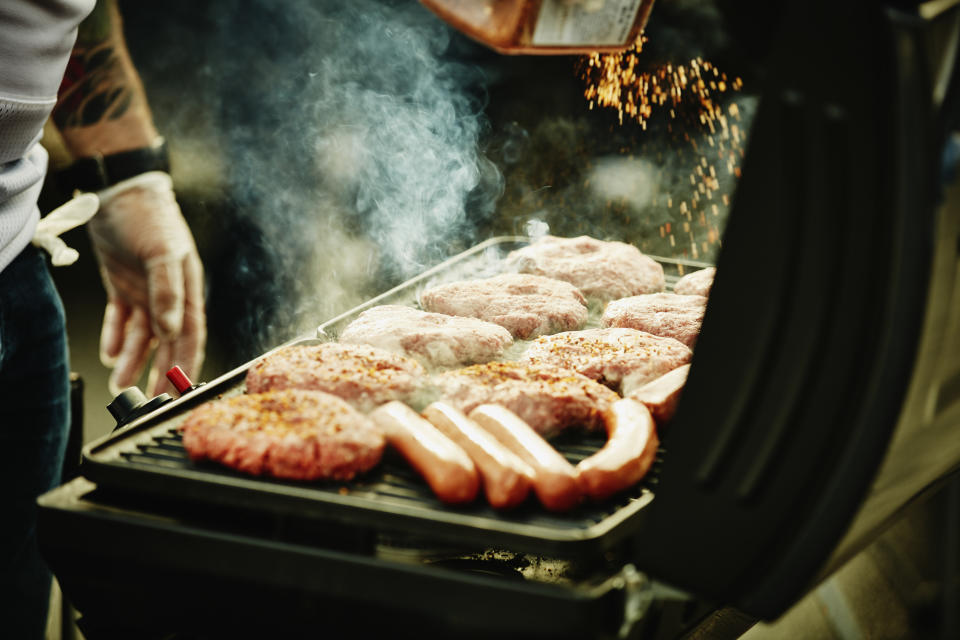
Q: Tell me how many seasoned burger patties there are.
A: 4